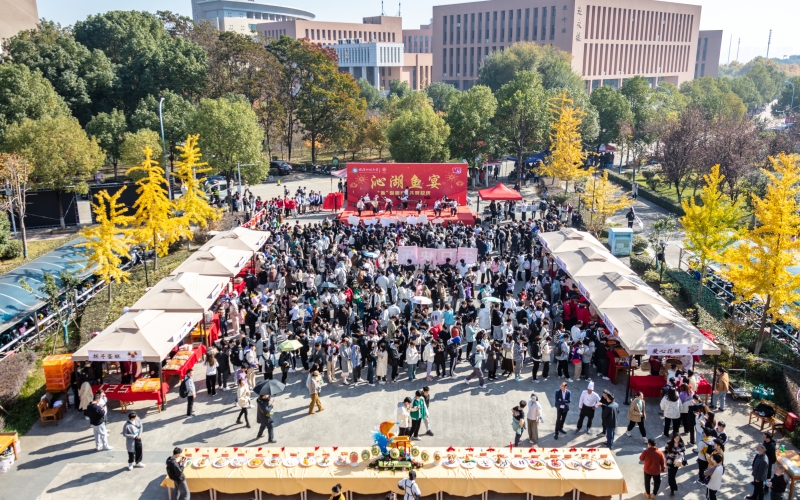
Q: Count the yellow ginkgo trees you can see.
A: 7